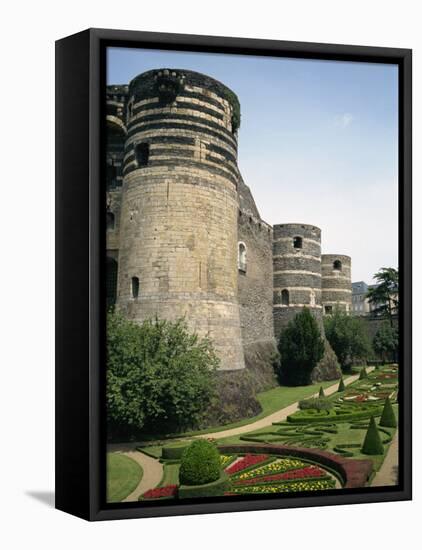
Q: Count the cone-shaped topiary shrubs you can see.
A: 5